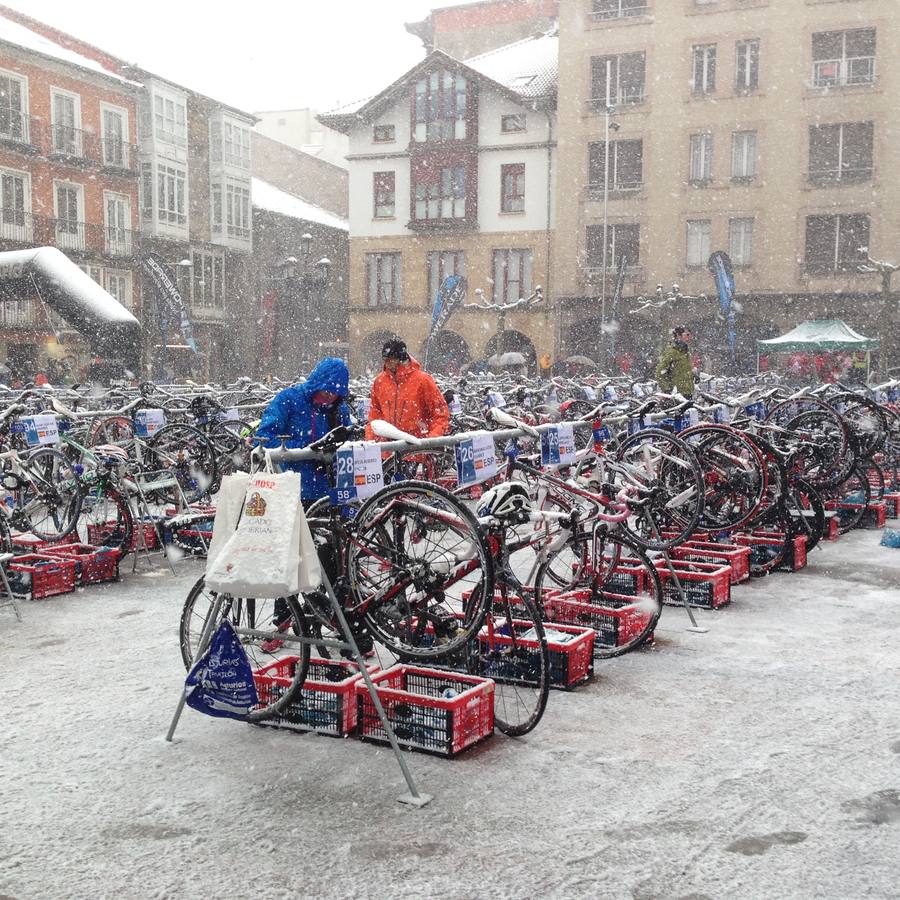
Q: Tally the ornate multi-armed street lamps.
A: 1